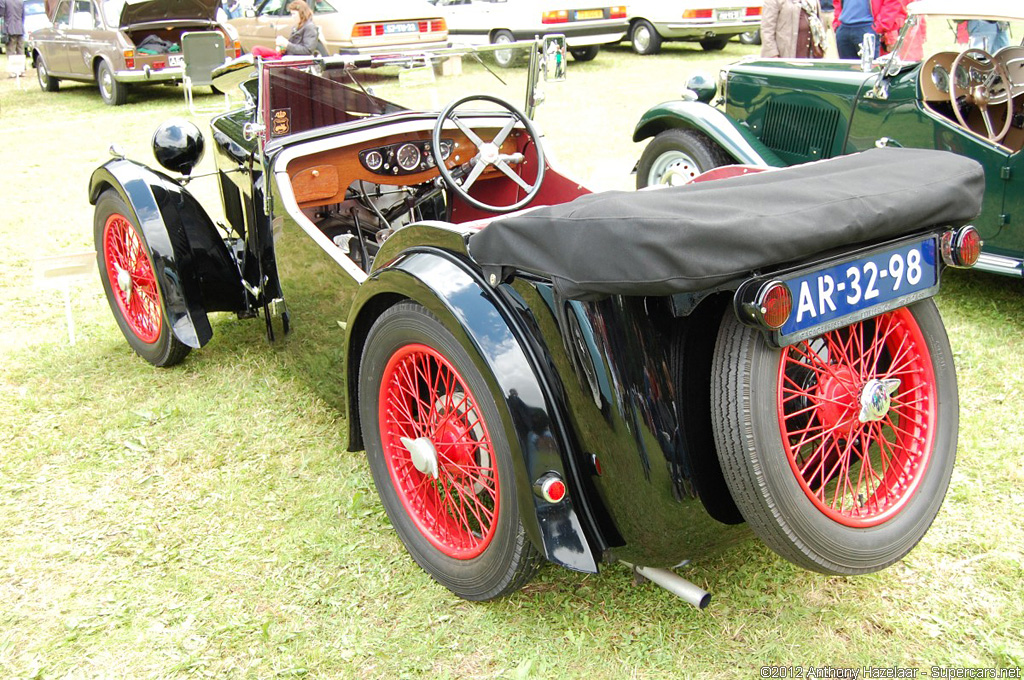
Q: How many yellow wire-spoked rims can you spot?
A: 0